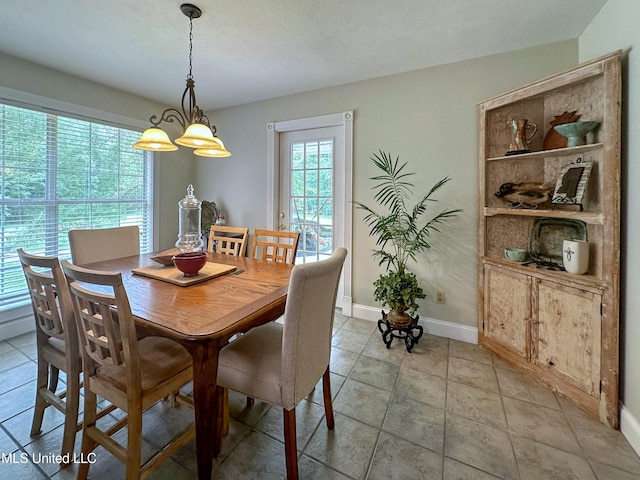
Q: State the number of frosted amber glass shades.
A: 3